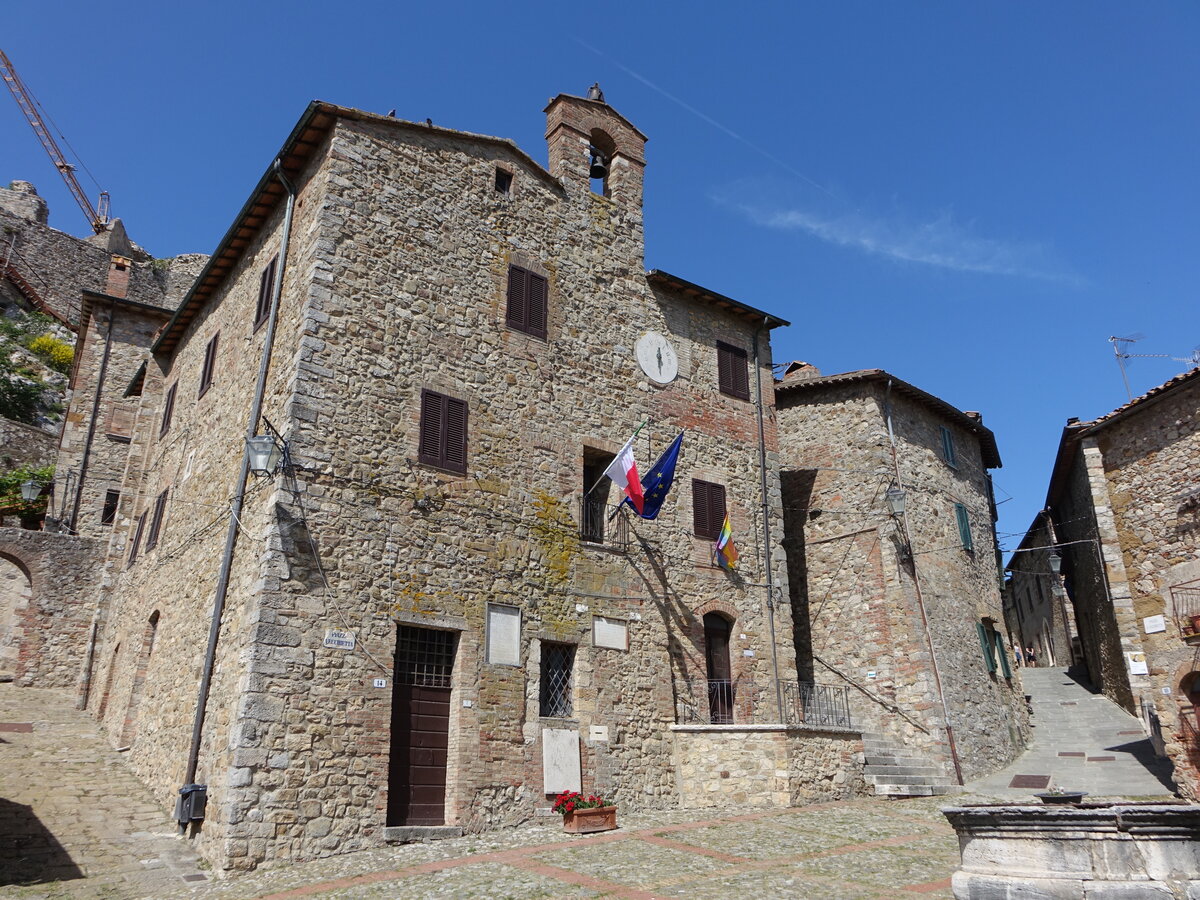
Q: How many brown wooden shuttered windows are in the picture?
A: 9